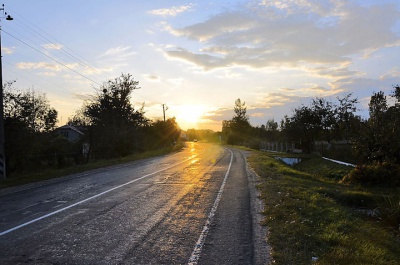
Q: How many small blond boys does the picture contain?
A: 0